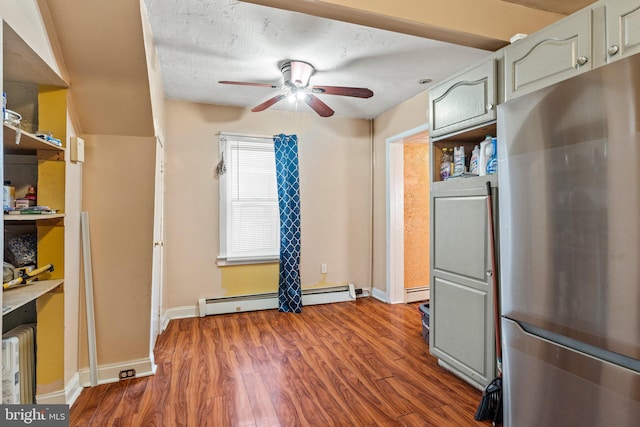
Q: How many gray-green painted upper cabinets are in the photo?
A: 3